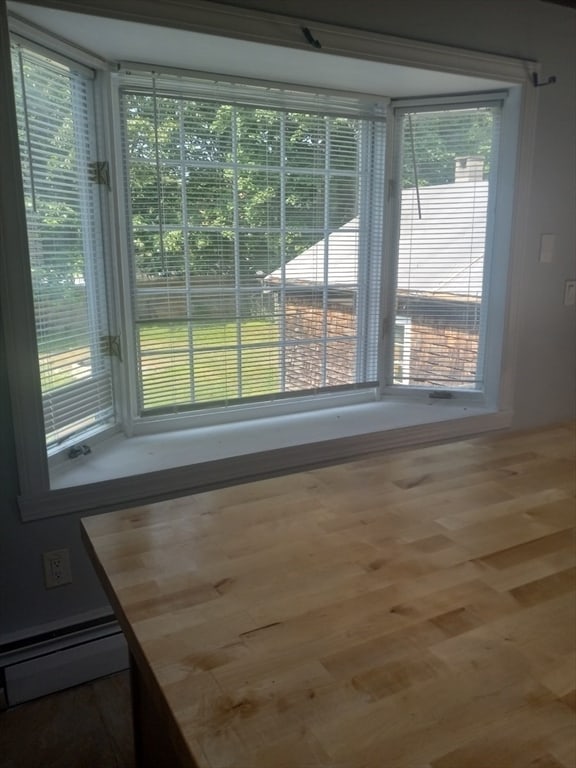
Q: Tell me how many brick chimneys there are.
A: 1